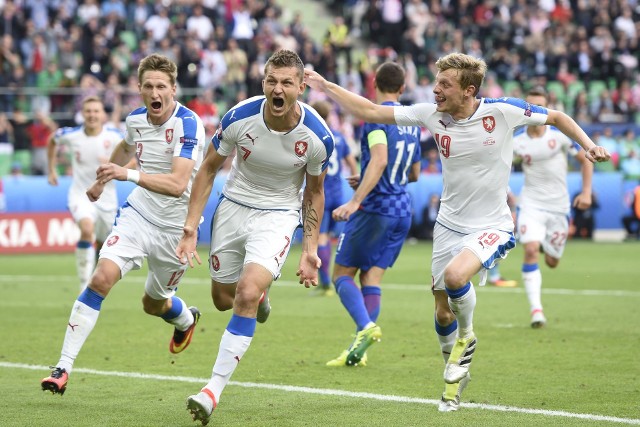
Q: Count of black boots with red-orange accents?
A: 2